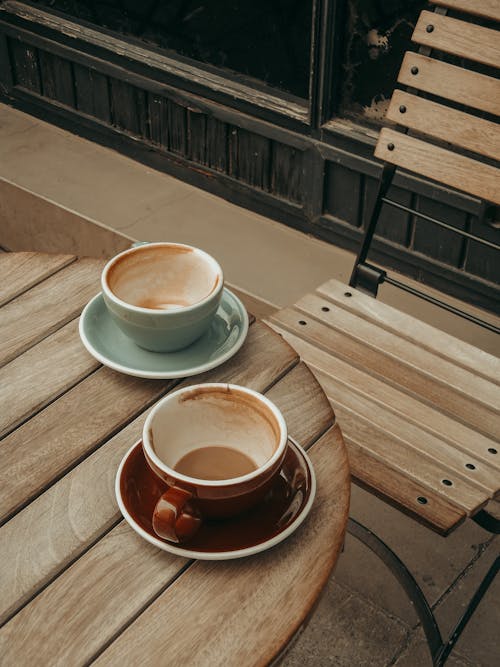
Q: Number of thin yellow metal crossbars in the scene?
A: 0